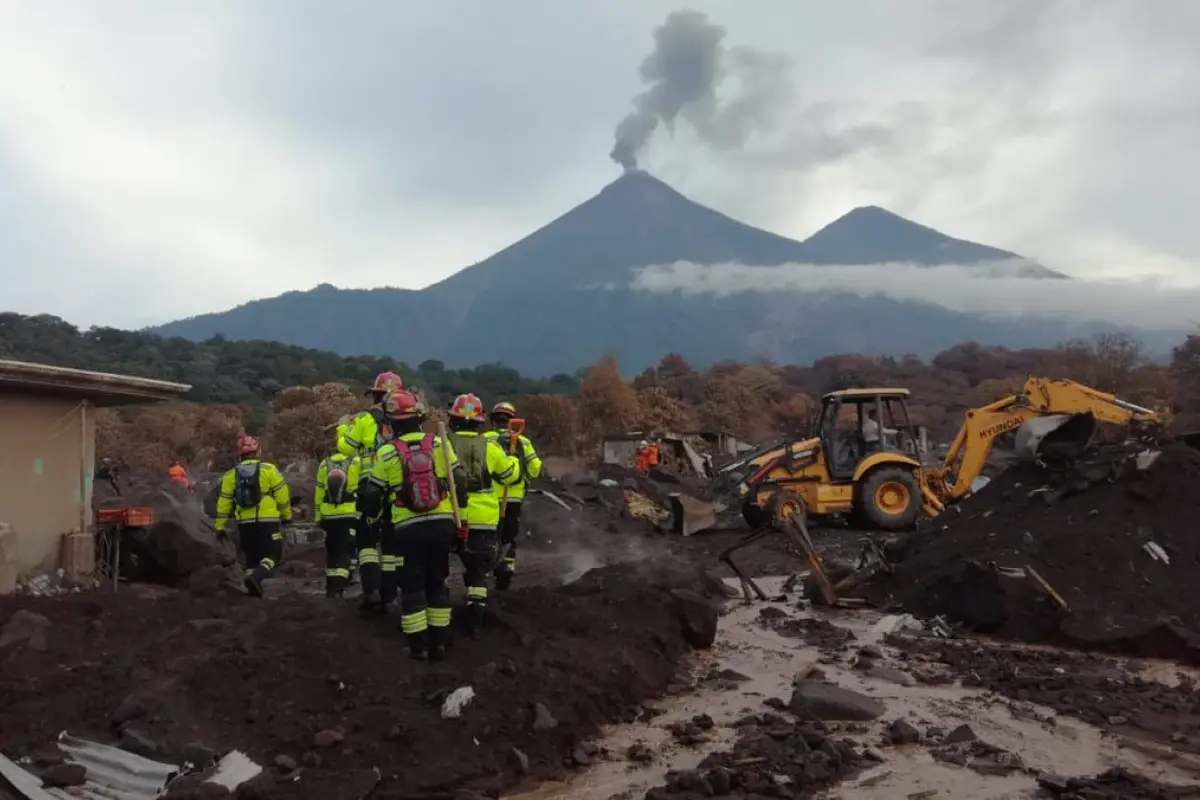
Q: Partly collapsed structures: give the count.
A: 1